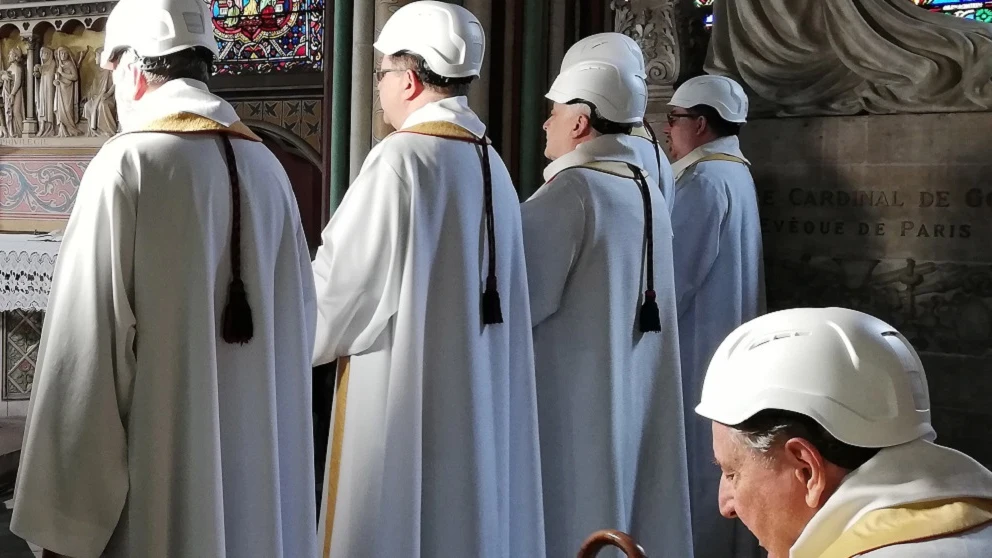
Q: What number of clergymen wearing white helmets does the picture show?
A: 6